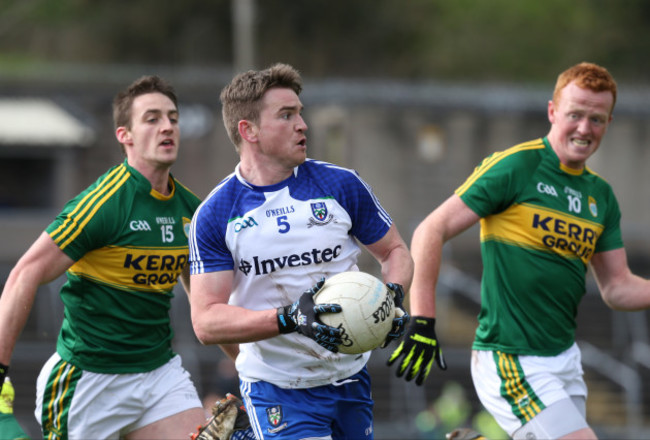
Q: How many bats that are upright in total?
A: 0